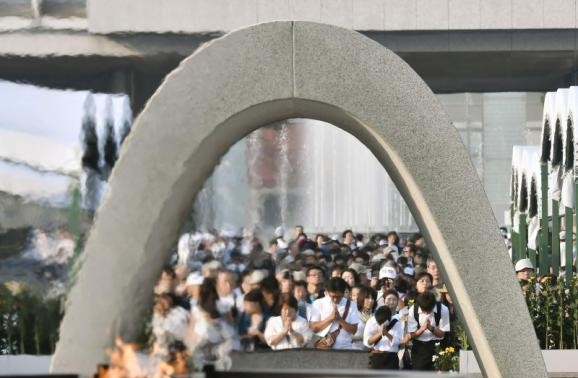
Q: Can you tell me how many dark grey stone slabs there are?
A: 1